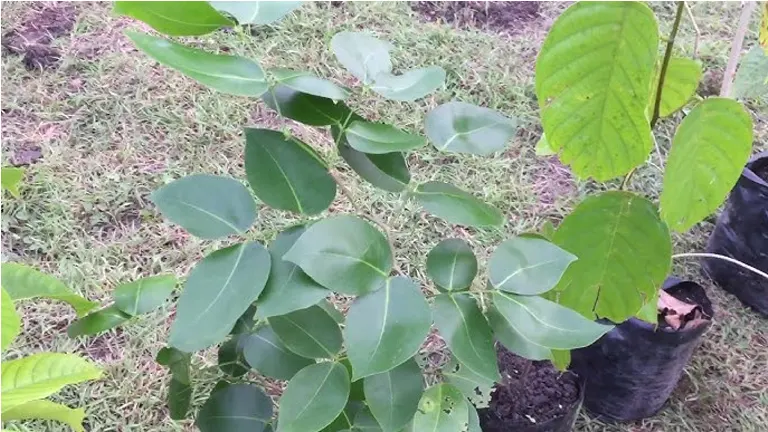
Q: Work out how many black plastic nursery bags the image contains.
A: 3